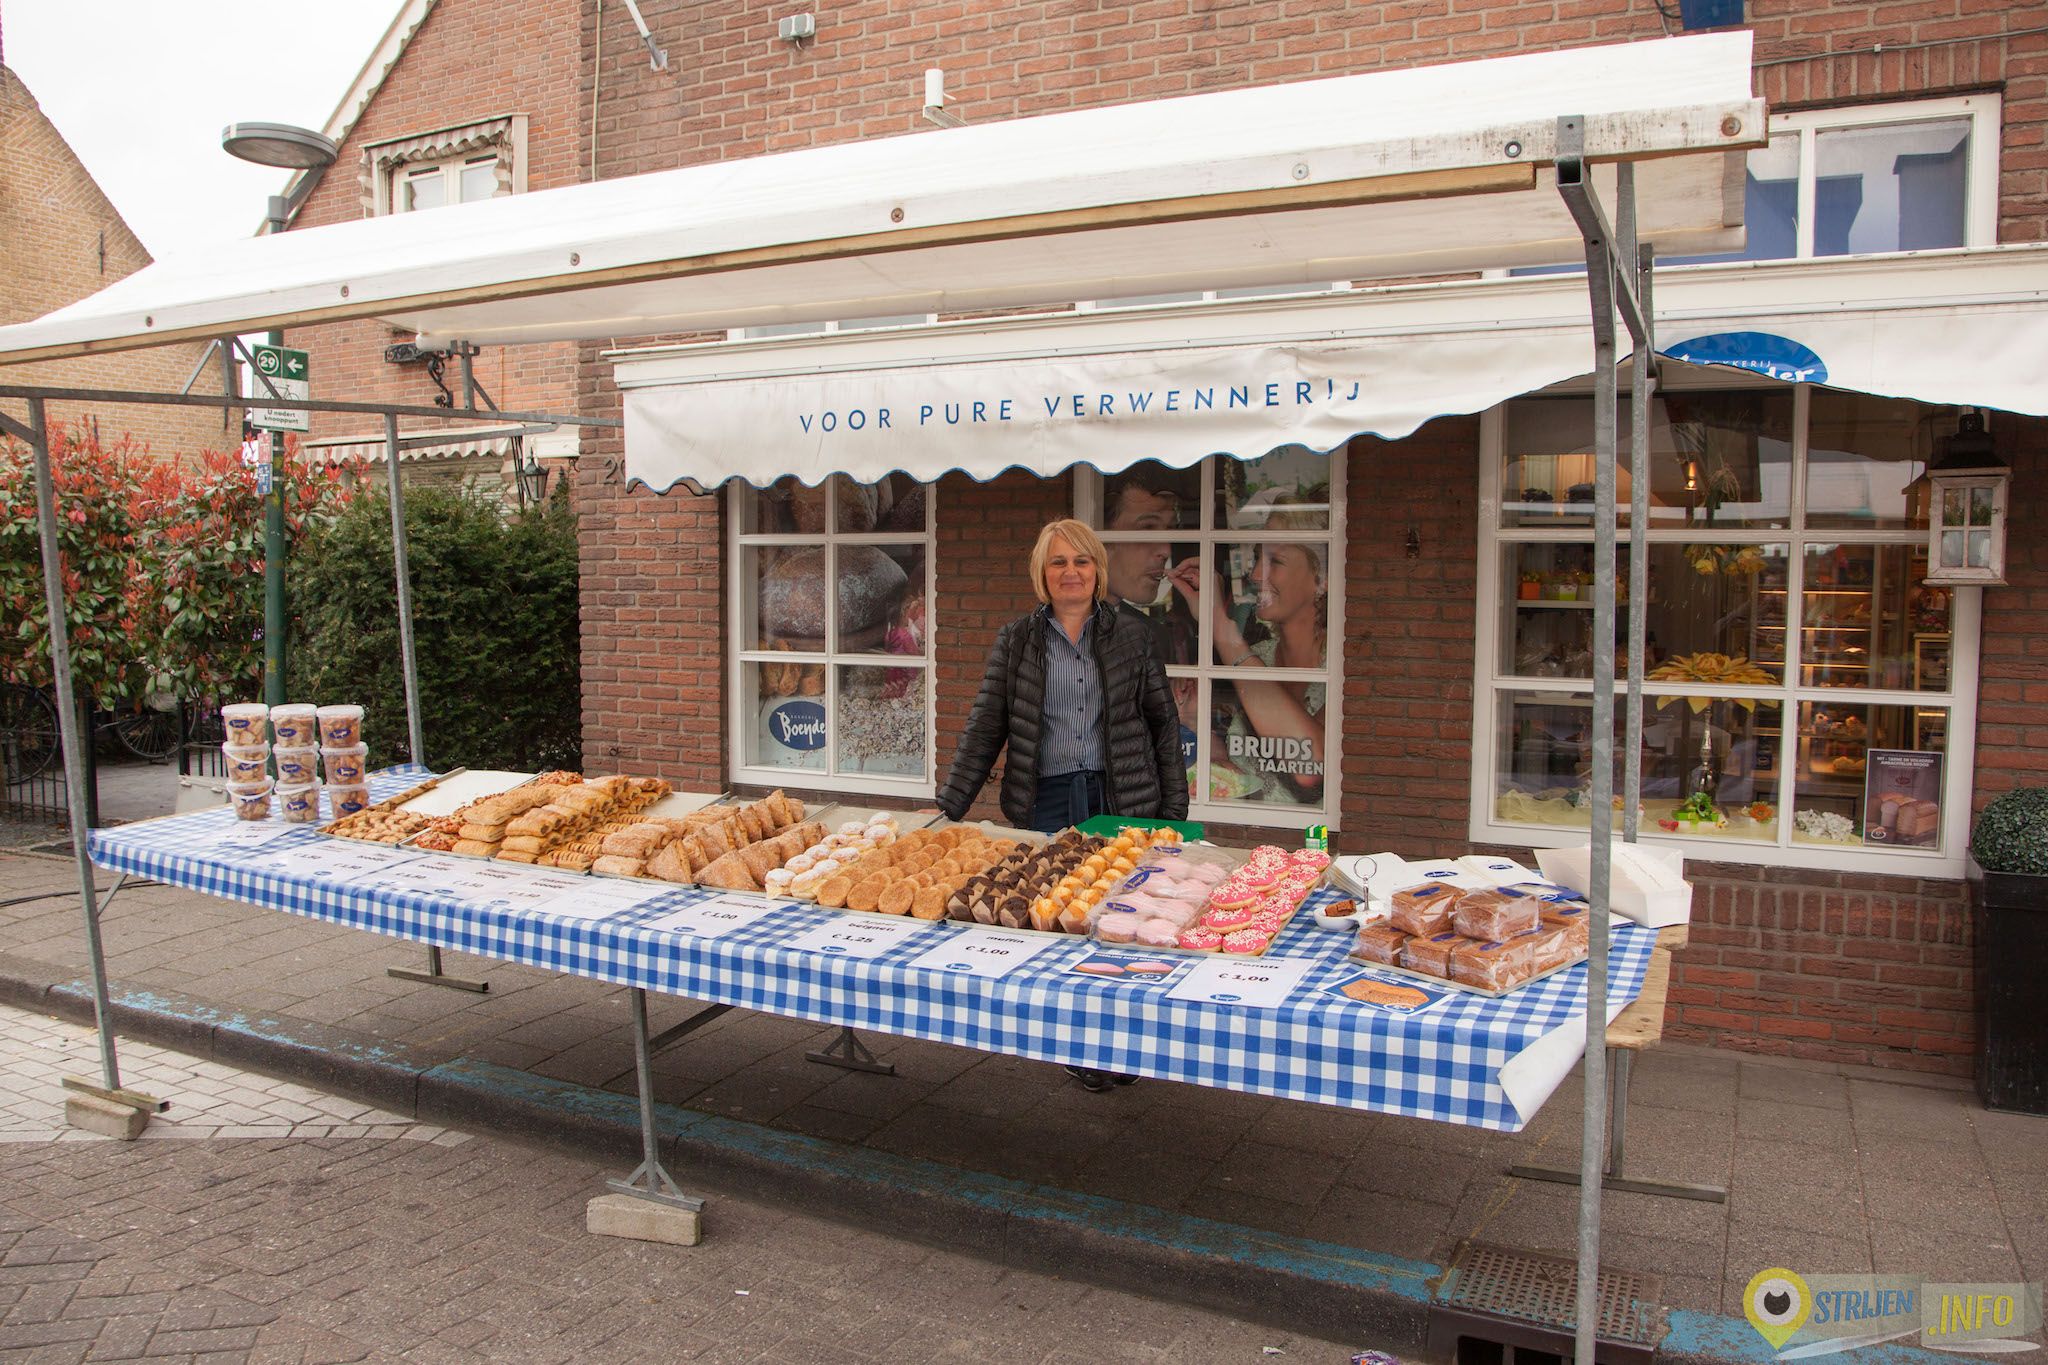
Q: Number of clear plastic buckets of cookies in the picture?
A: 9